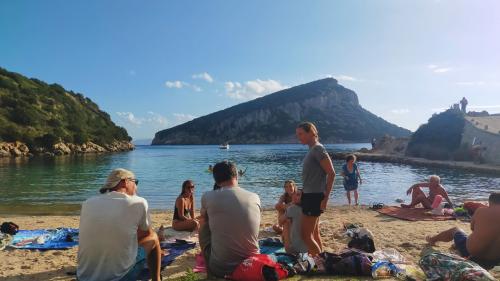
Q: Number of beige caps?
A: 1